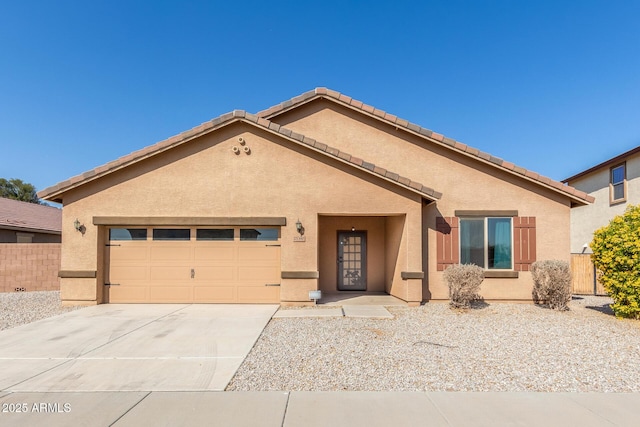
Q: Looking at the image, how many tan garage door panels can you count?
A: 12